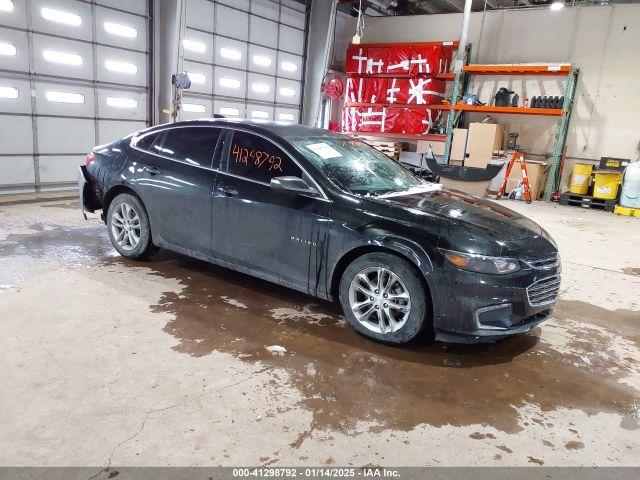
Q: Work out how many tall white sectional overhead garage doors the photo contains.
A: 2